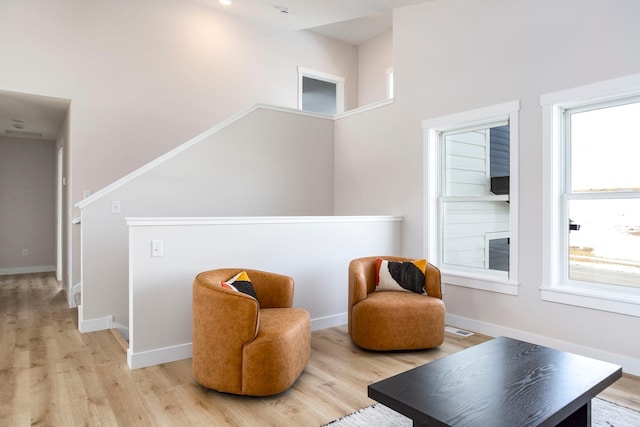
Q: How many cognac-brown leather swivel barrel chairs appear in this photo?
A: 2